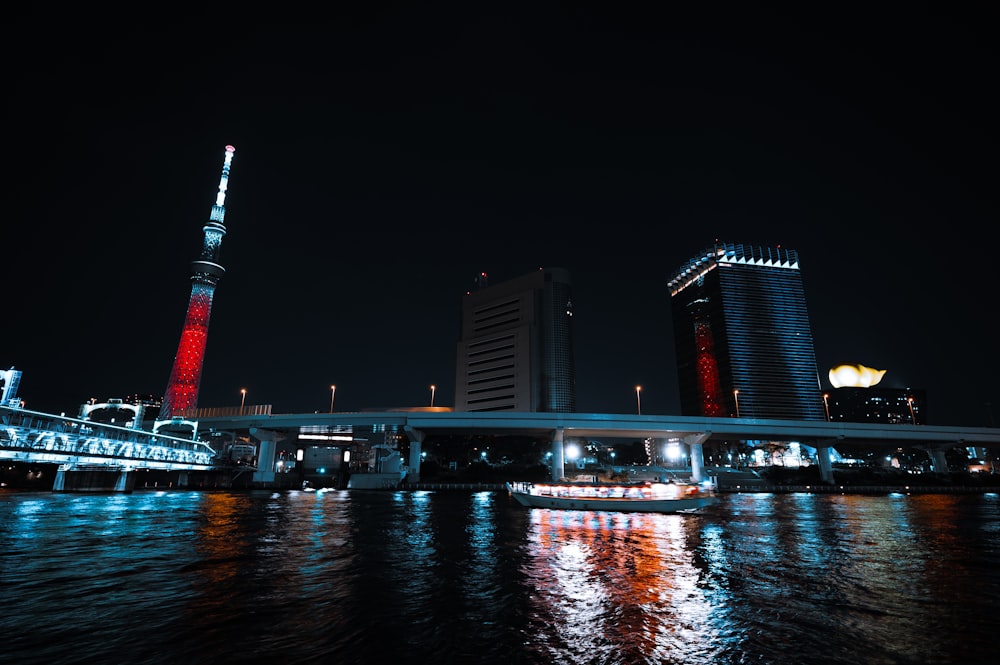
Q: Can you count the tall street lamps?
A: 7